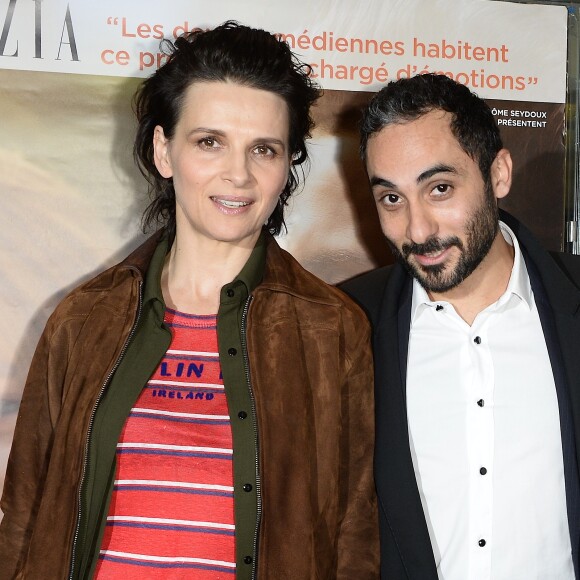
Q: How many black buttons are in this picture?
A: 10